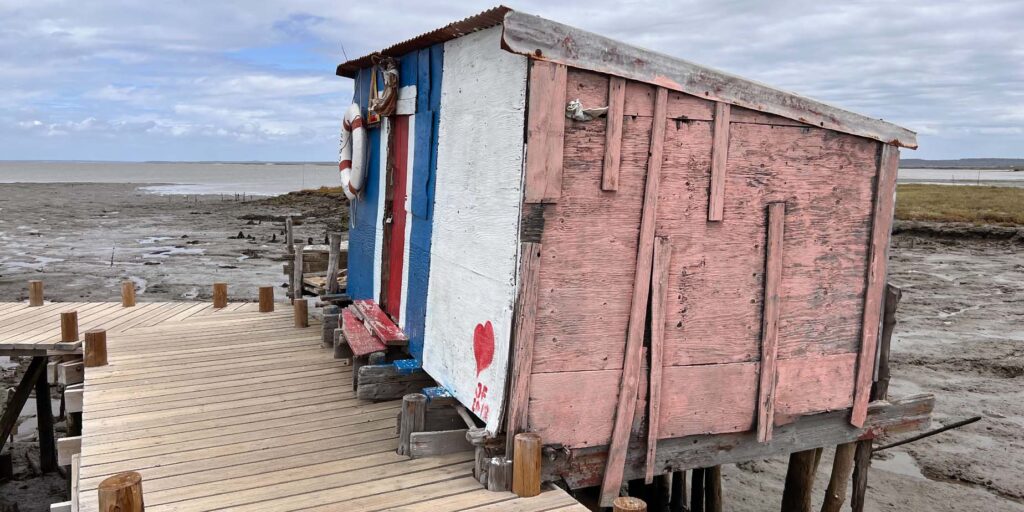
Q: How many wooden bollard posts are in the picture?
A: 10